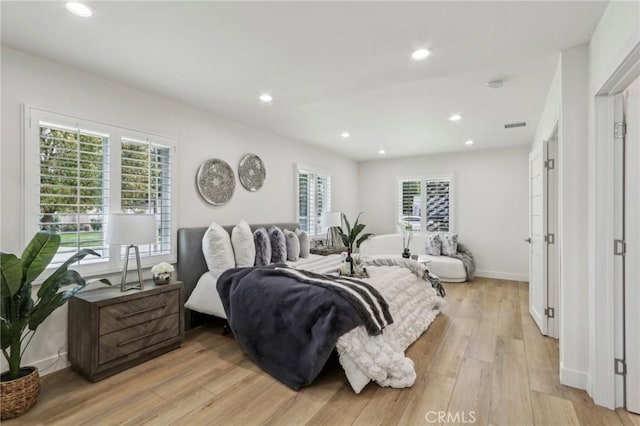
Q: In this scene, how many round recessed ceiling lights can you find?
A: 7